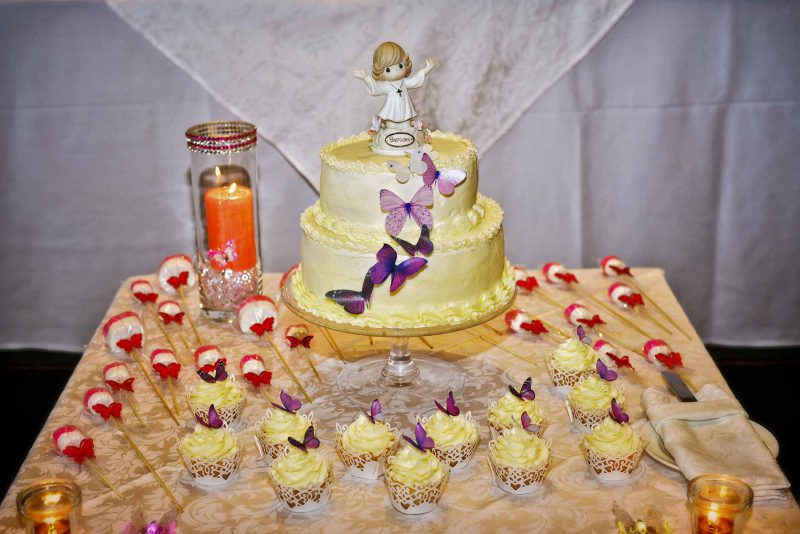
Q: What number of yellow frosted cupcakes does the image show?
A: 12